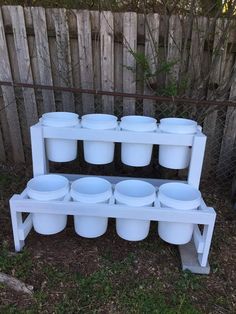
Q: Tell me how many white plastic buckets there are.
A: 8